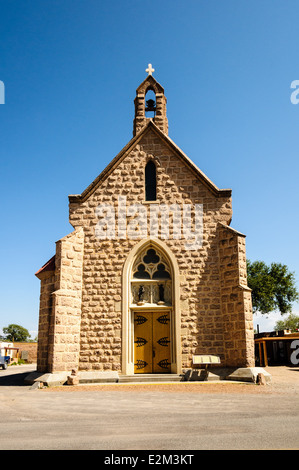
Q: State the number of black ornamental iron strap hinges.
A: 6